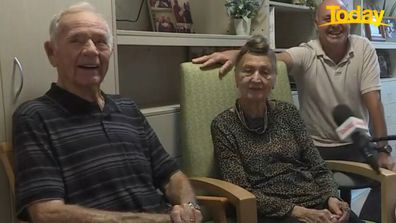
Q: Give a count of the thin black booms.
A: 1